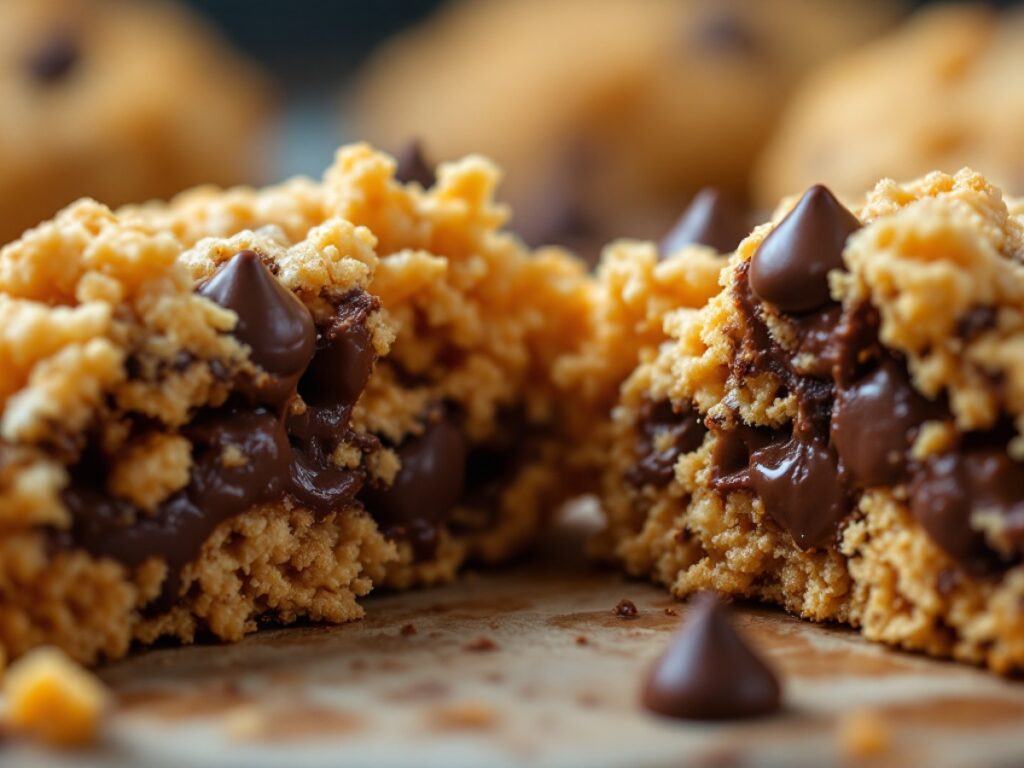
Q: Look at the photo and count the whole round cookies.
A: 3